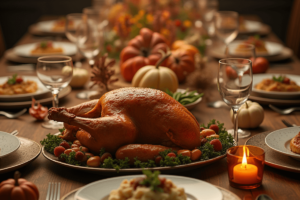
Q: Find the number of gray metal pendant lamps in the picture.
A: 0